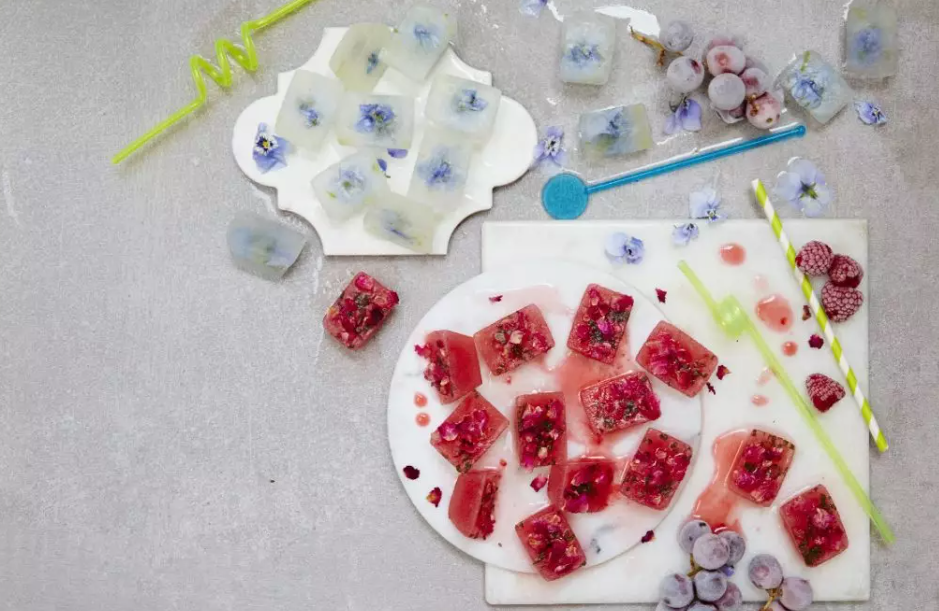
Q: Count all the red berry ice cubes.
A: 14